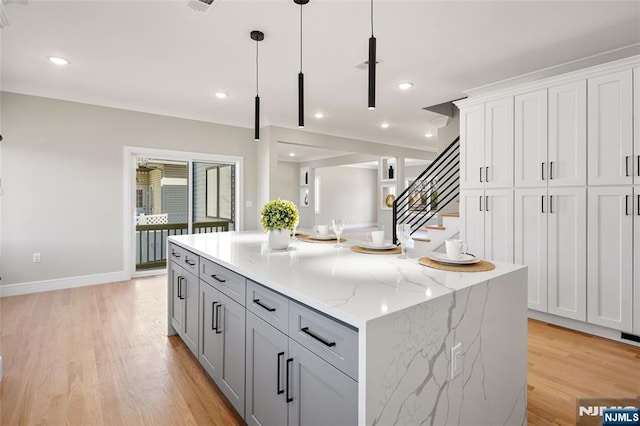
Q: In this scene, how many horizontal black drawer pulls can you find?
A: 5